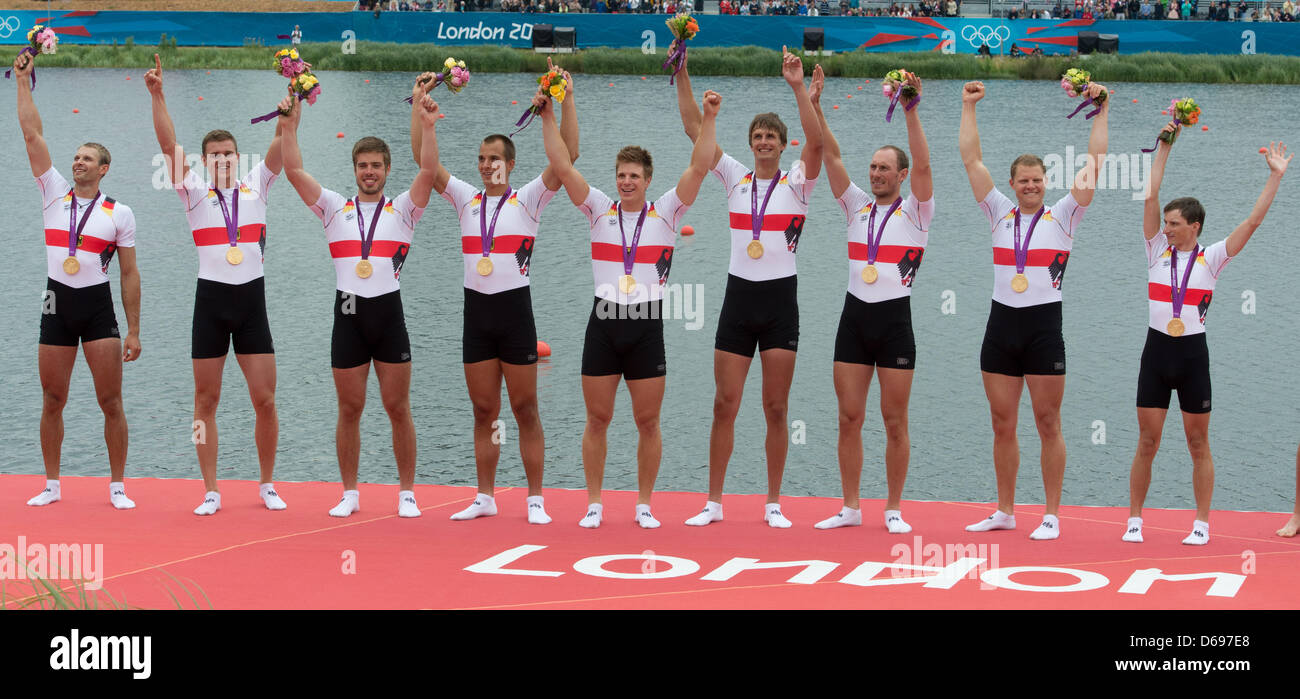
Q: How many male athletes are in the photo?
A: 9